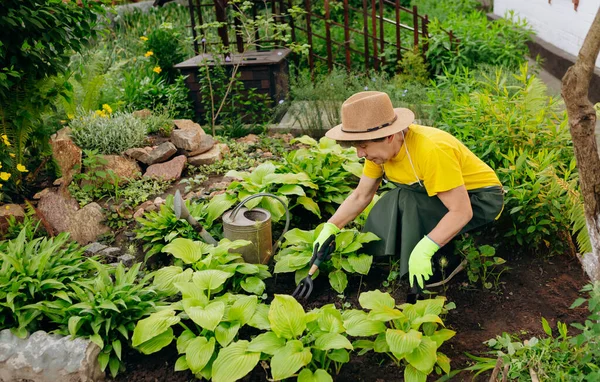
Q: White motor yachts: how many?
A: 0